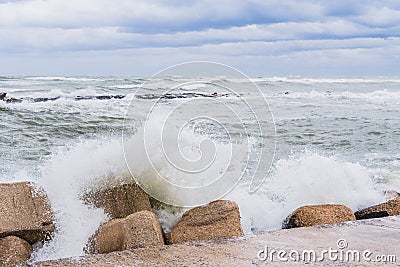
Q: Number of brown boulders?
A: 7